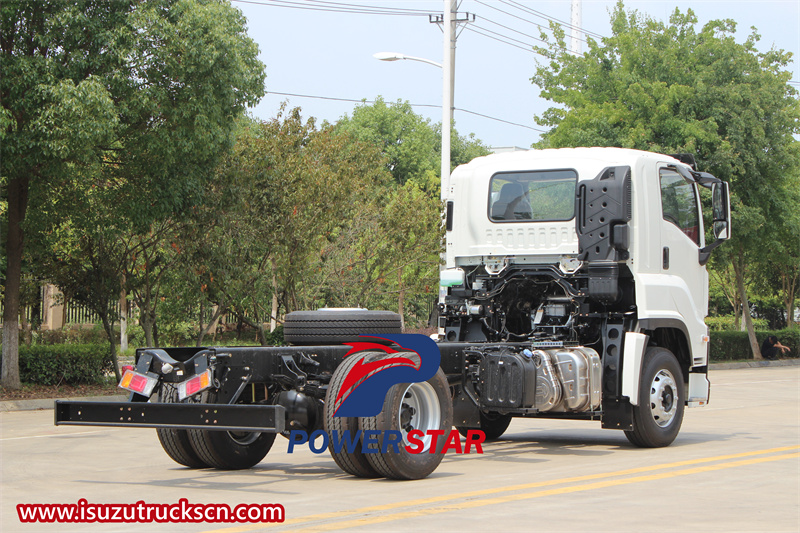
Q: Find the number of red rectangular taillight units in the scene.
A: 2